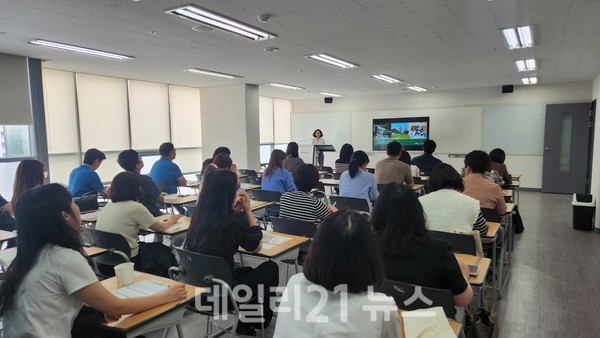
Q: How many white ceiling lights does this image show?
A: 11